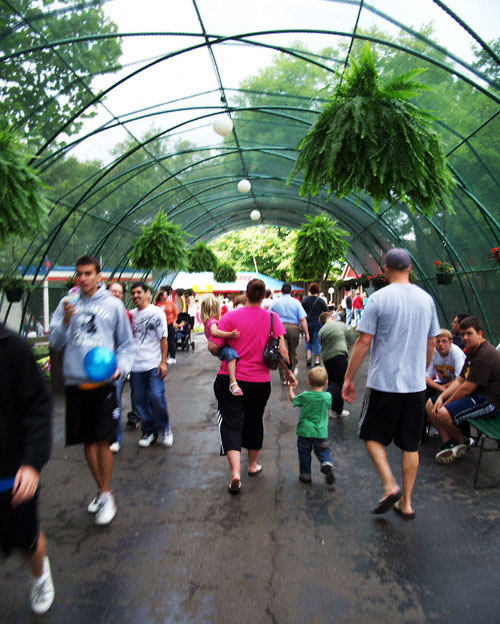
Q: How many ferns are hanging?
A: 6